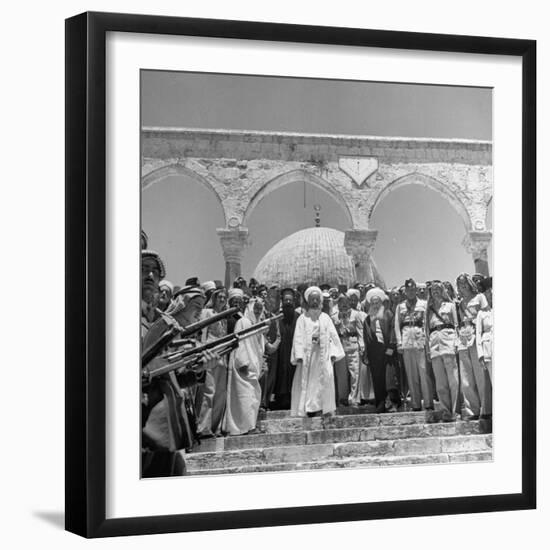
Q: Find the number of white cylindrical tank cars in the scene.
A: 0